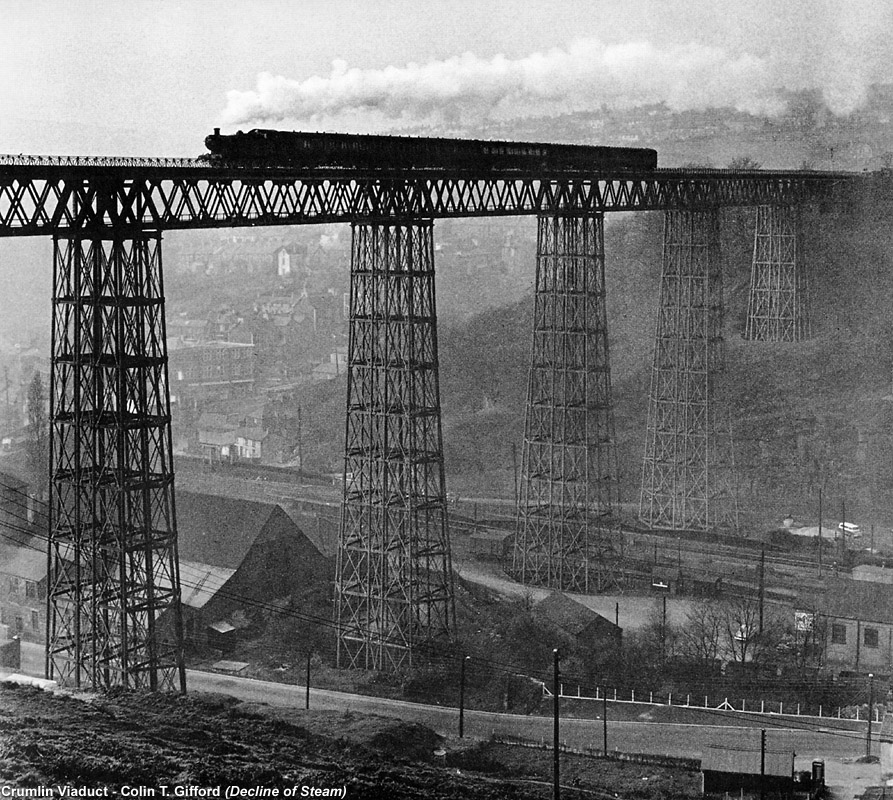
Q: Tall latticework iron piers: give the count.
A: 5